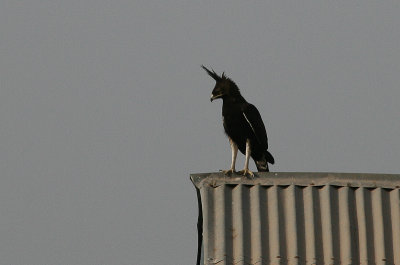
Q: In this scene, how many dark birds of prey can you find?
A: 1